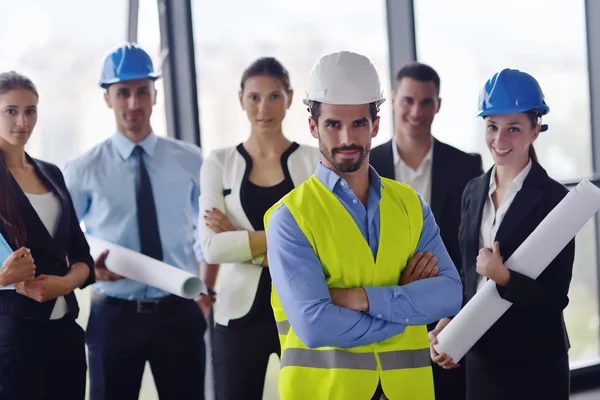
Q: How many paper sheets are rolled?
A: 2